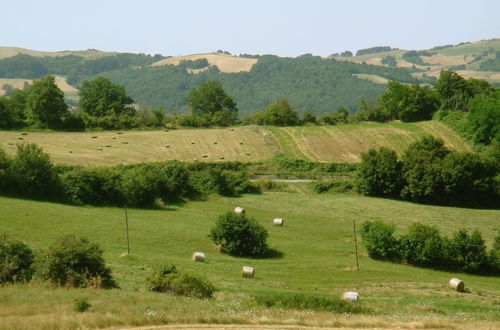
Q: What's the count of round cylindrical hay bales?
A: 6